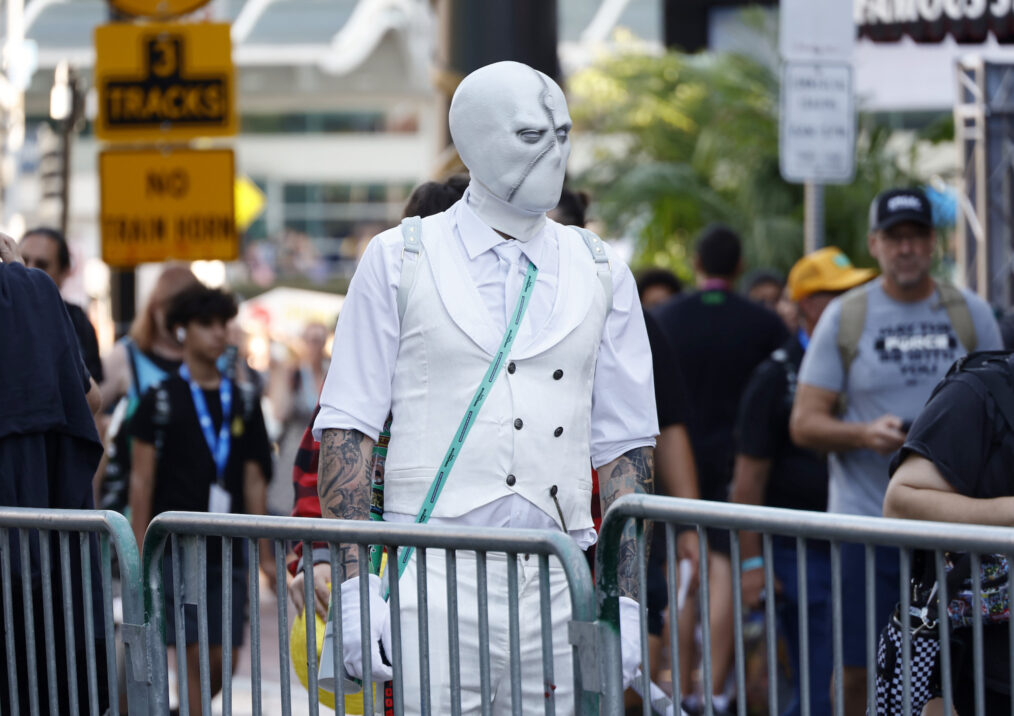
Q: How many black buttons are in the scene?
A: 6